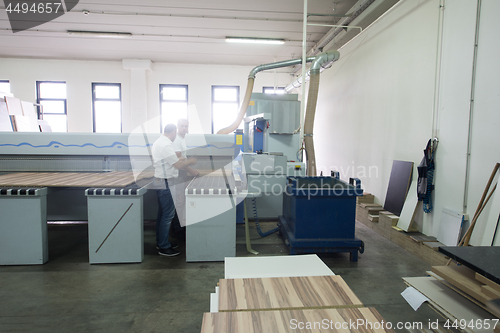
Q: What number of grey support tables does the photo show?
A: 3